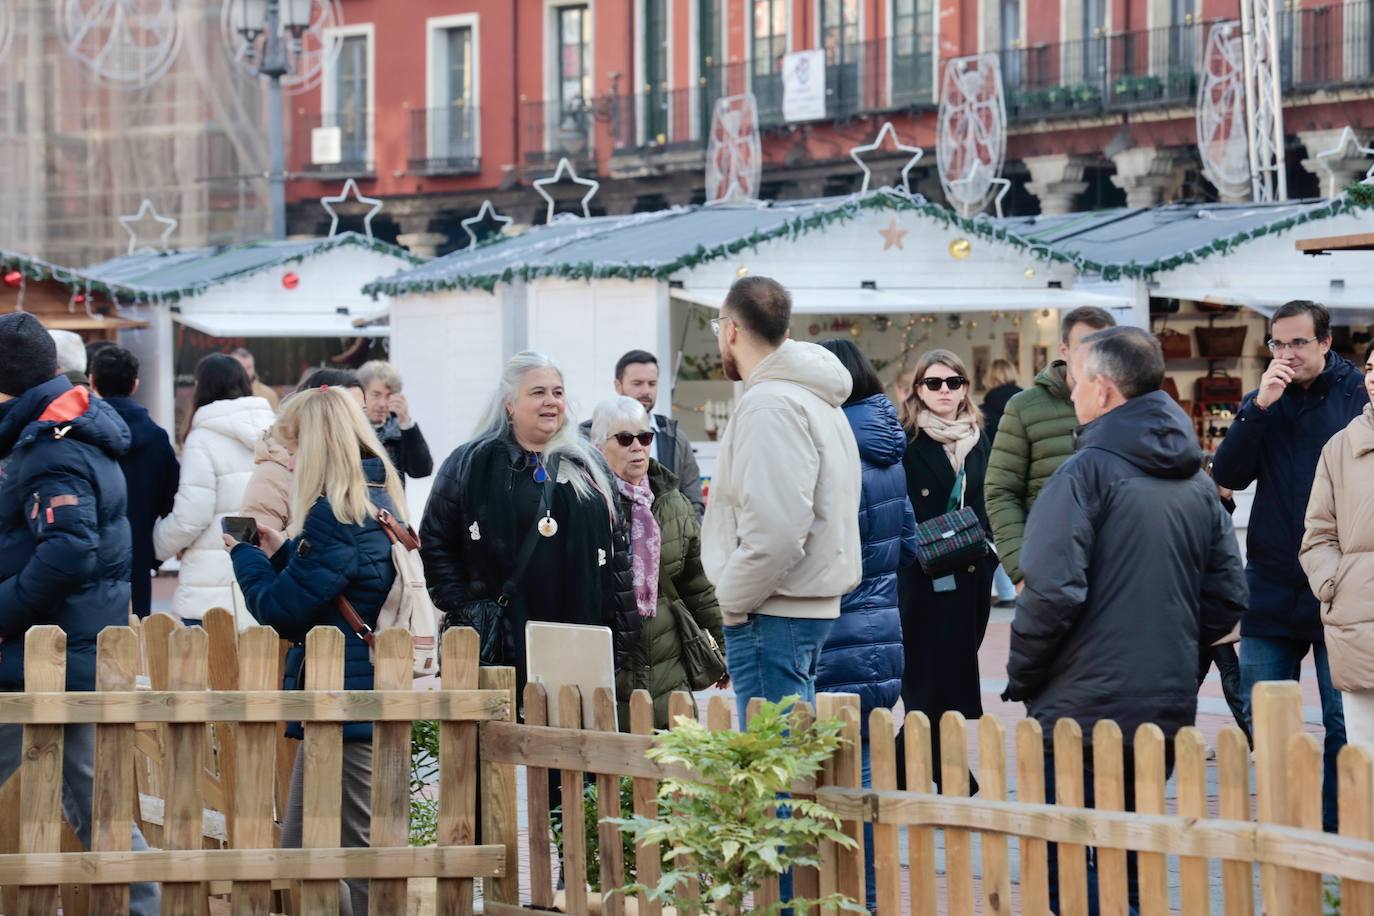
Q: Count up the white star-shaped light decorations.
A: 7